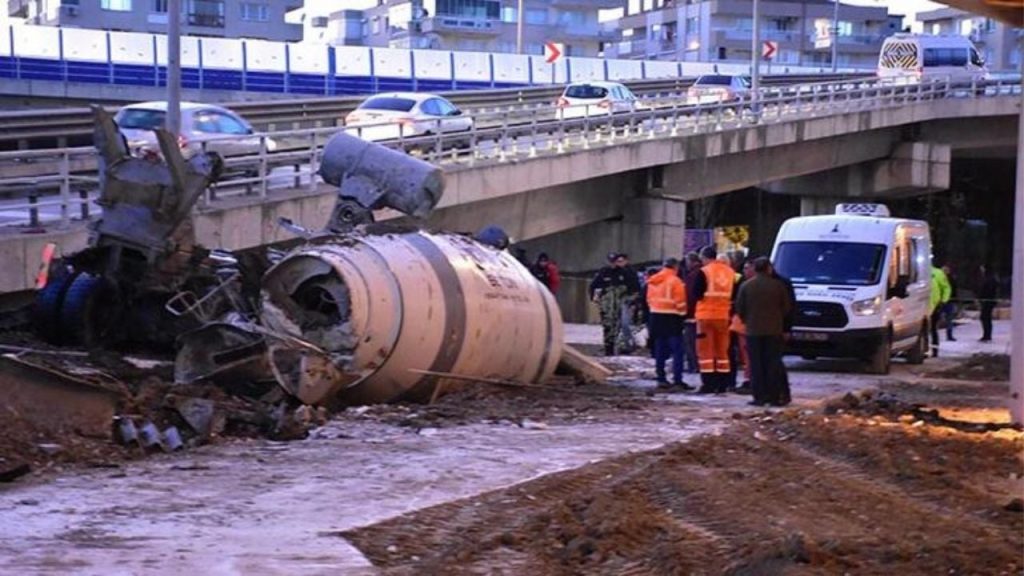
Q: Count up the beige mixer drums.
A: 1